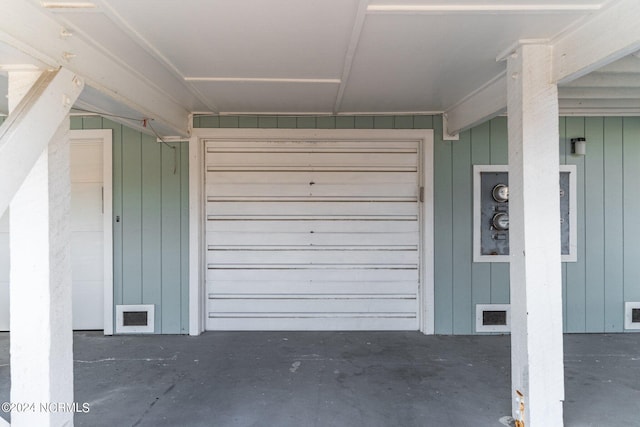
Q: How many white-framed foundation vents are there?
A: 3